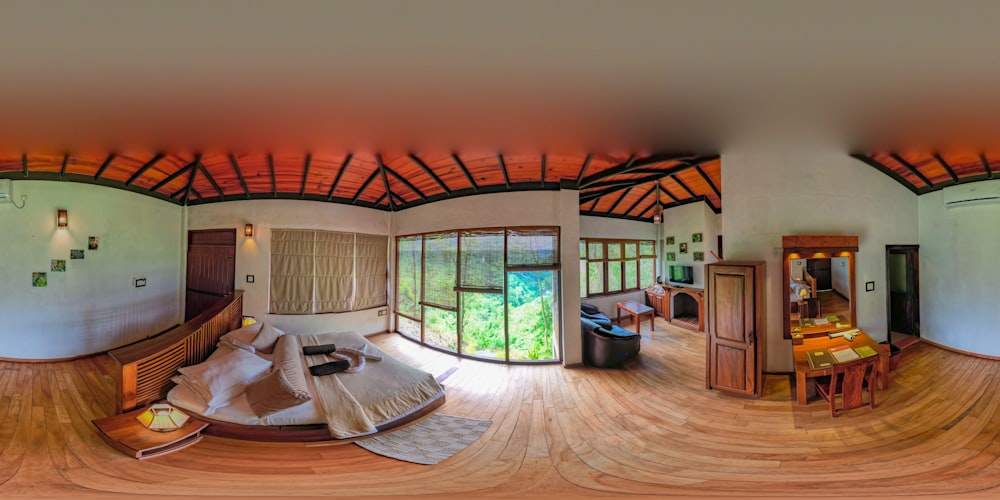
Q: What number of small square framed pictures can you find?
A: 9